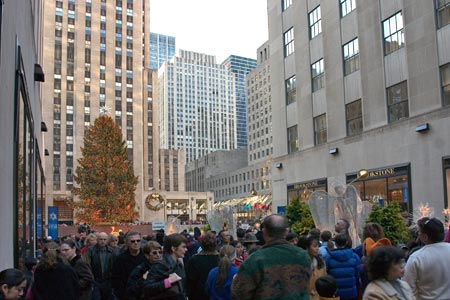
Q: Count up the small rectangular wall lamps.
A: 6